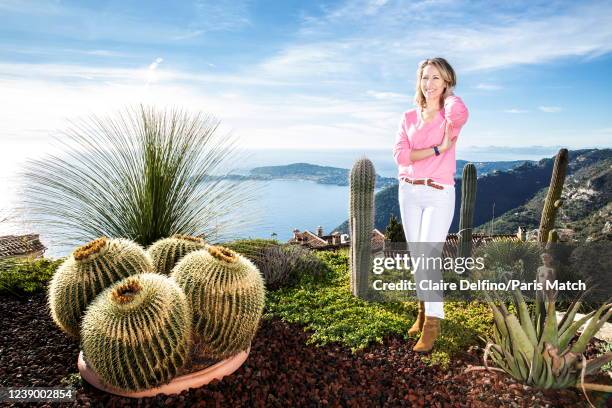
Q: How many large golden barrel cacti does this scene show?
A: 4